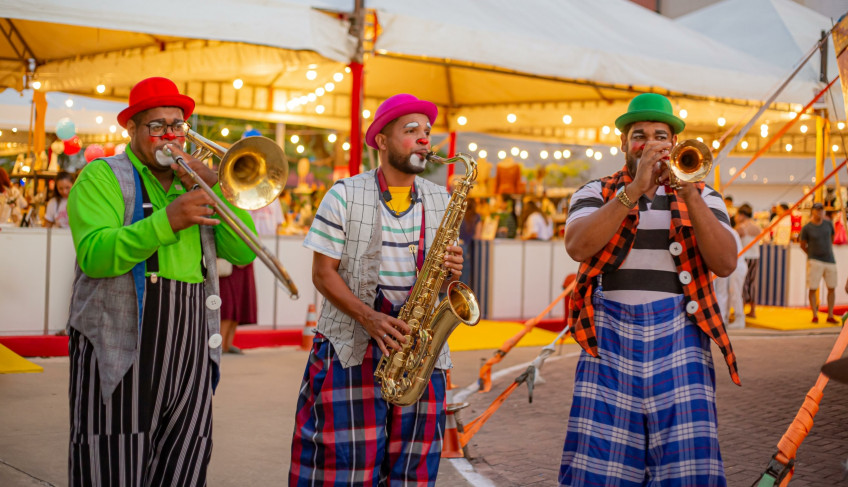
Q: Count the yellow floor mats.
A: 3